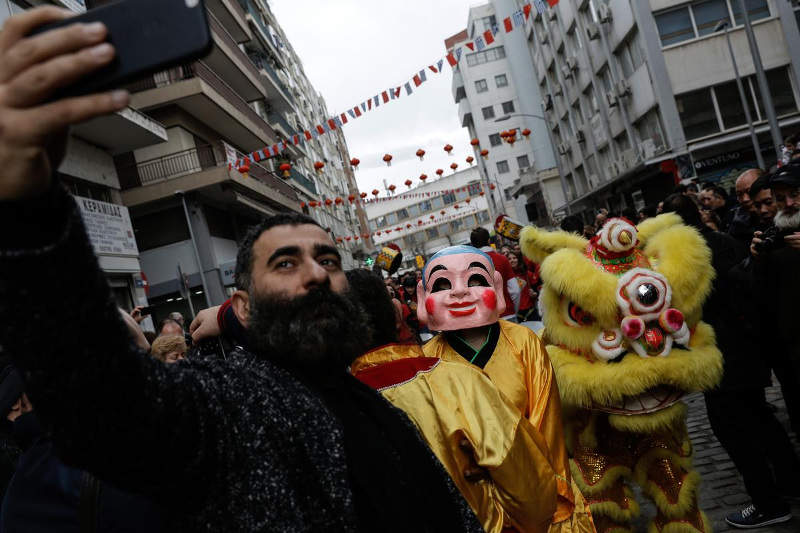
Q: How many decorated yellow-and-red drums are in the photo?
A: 2